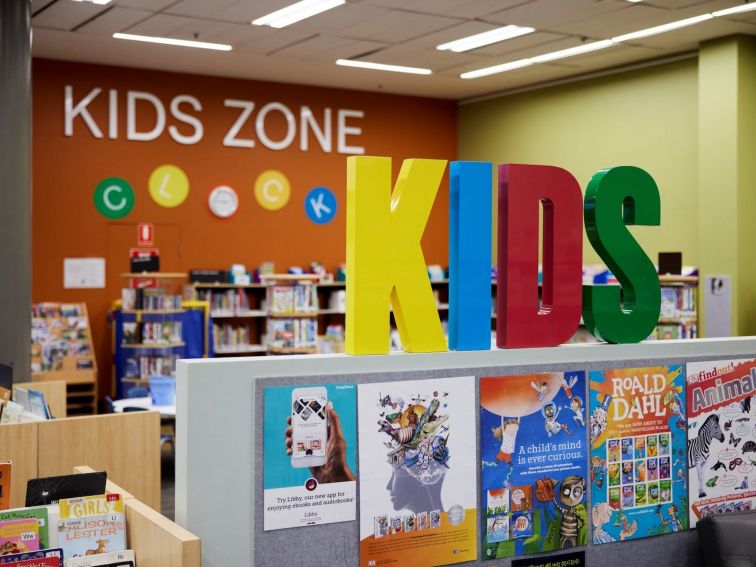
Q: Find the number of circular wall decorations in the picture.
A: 5